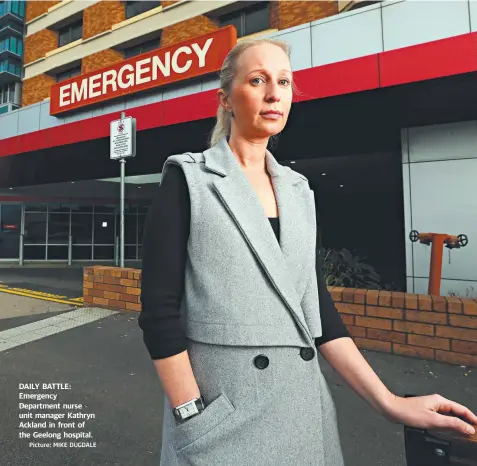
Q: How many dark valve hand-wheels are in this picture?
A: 2